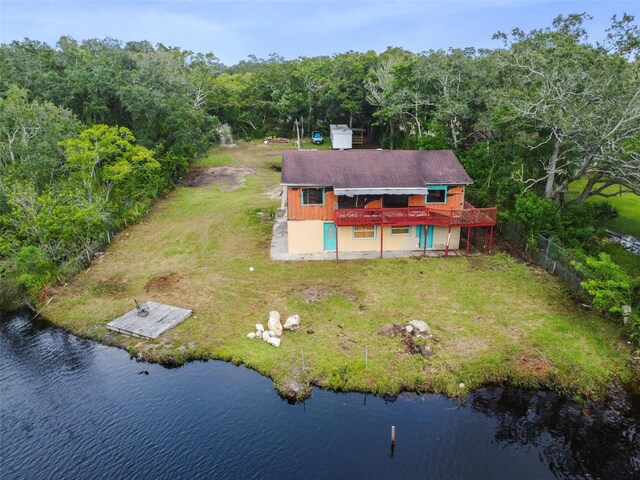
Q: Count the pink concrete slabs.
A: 0